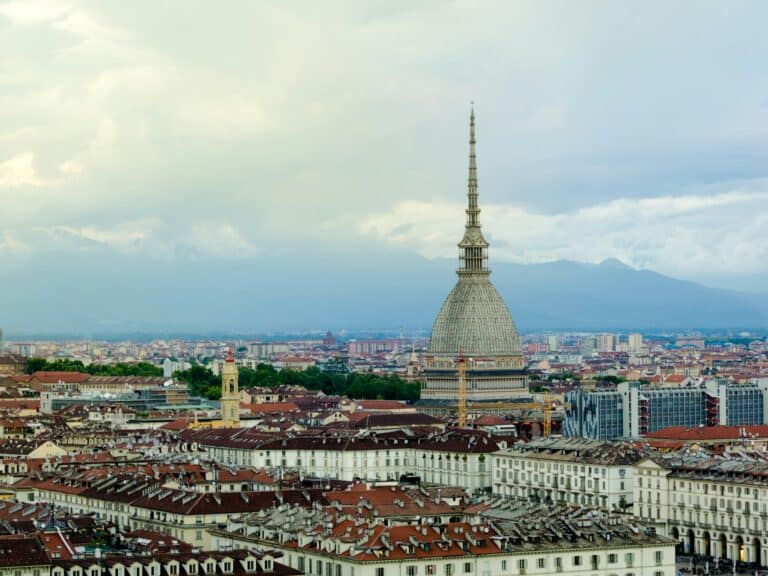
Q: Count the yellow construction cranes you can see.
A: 2